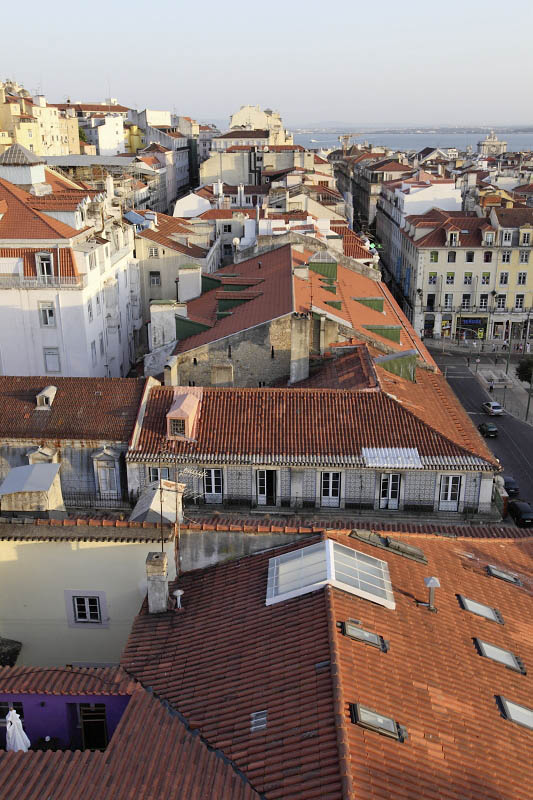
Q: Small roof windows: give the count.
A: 6